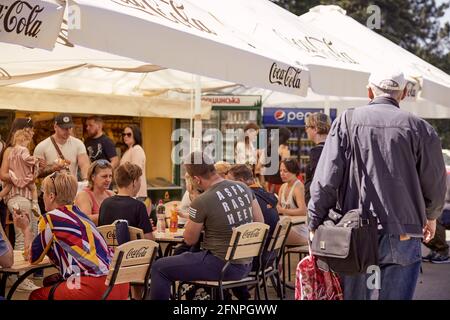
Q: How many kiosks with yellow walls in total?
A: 1